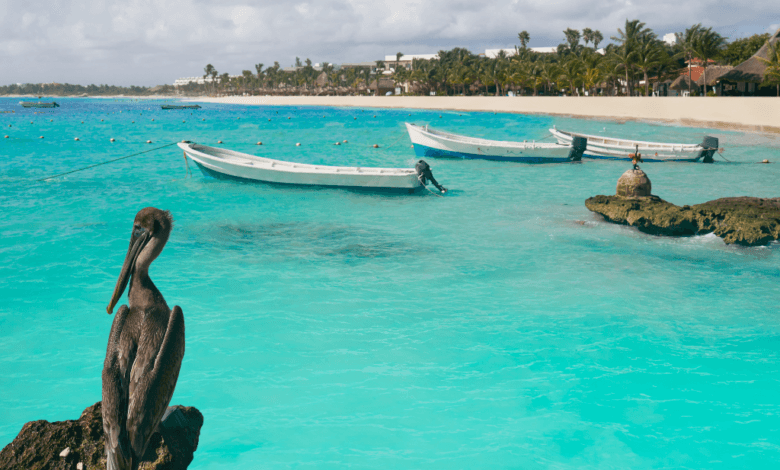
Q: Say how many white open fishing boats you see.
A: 3